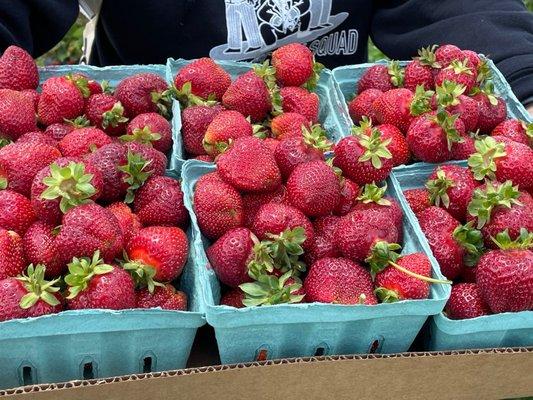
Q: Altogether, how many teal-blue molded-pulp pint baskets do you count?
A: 6